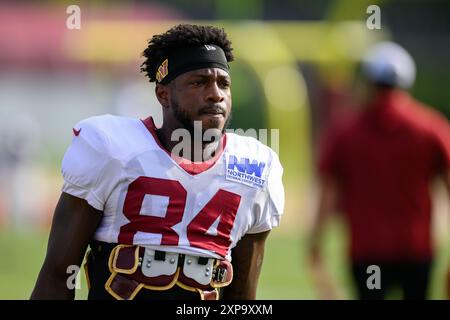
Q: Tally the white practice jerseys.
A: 1